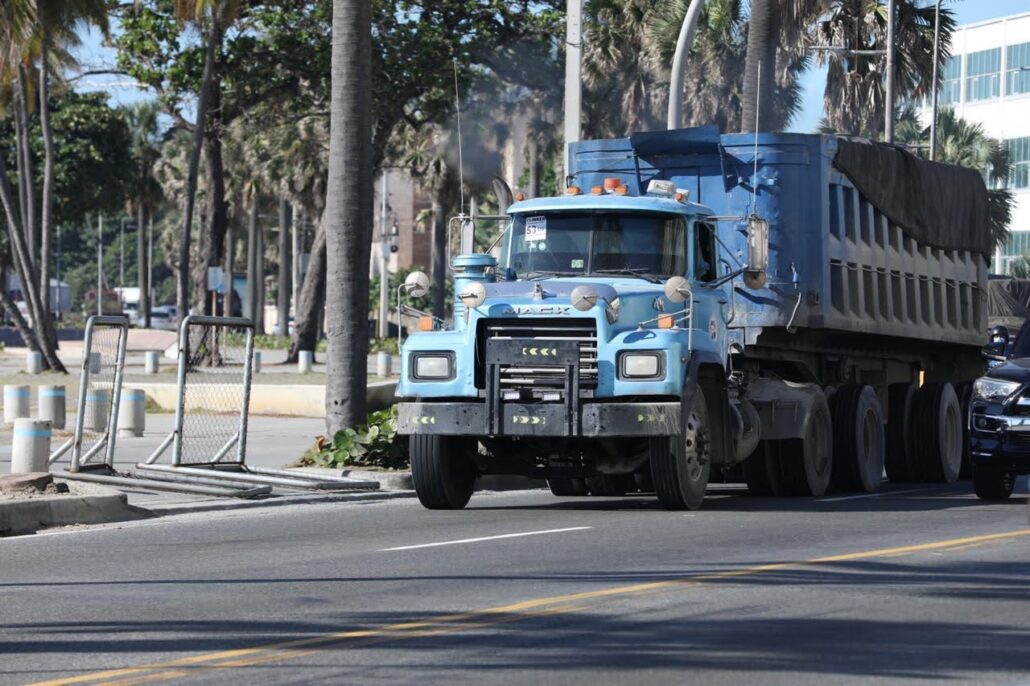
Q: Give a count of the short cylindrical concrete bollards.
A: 11